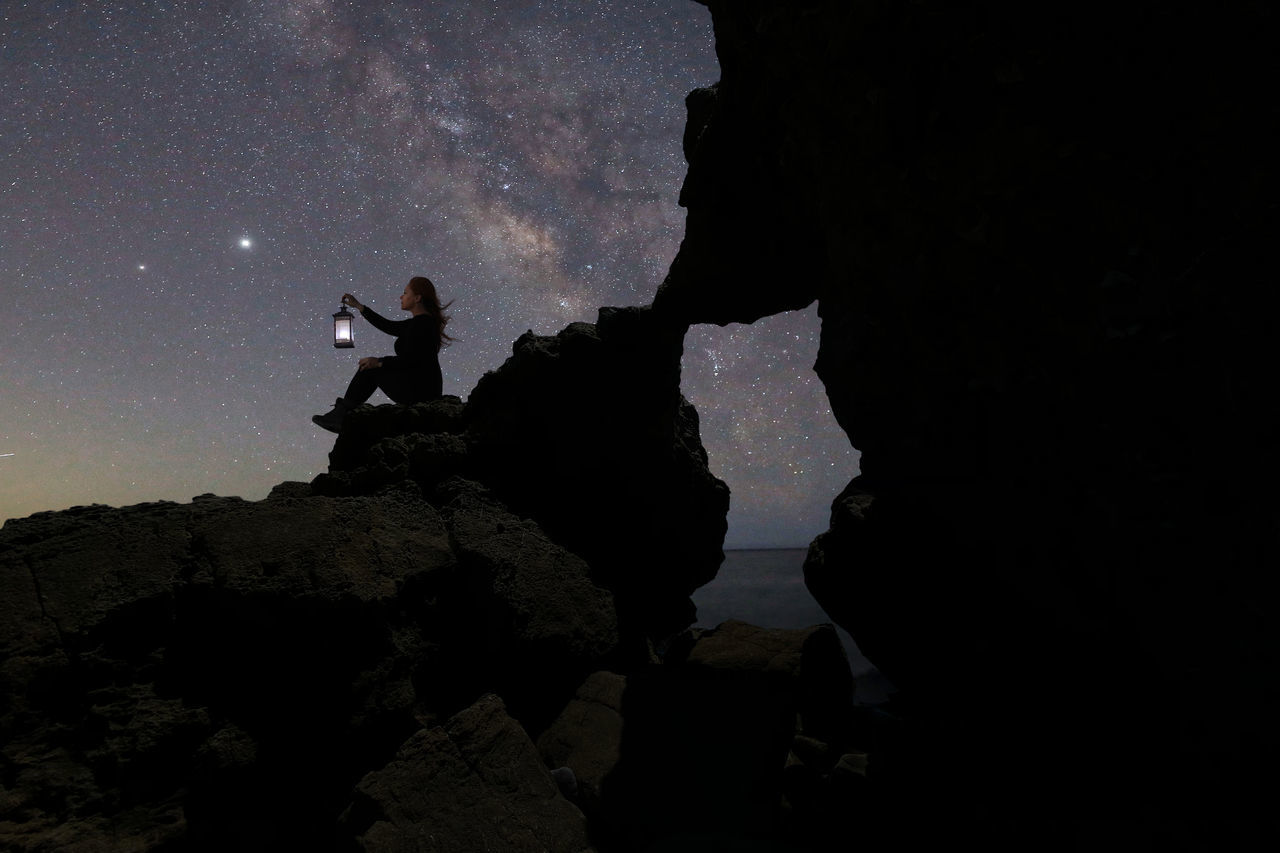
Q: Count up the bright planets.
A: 2